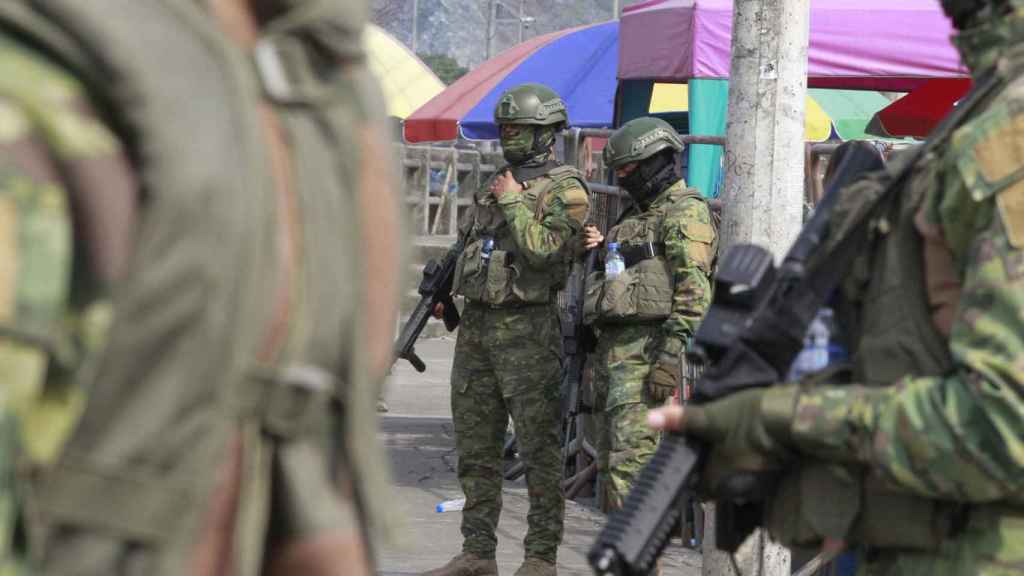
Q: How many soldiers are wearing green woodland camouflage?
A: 4